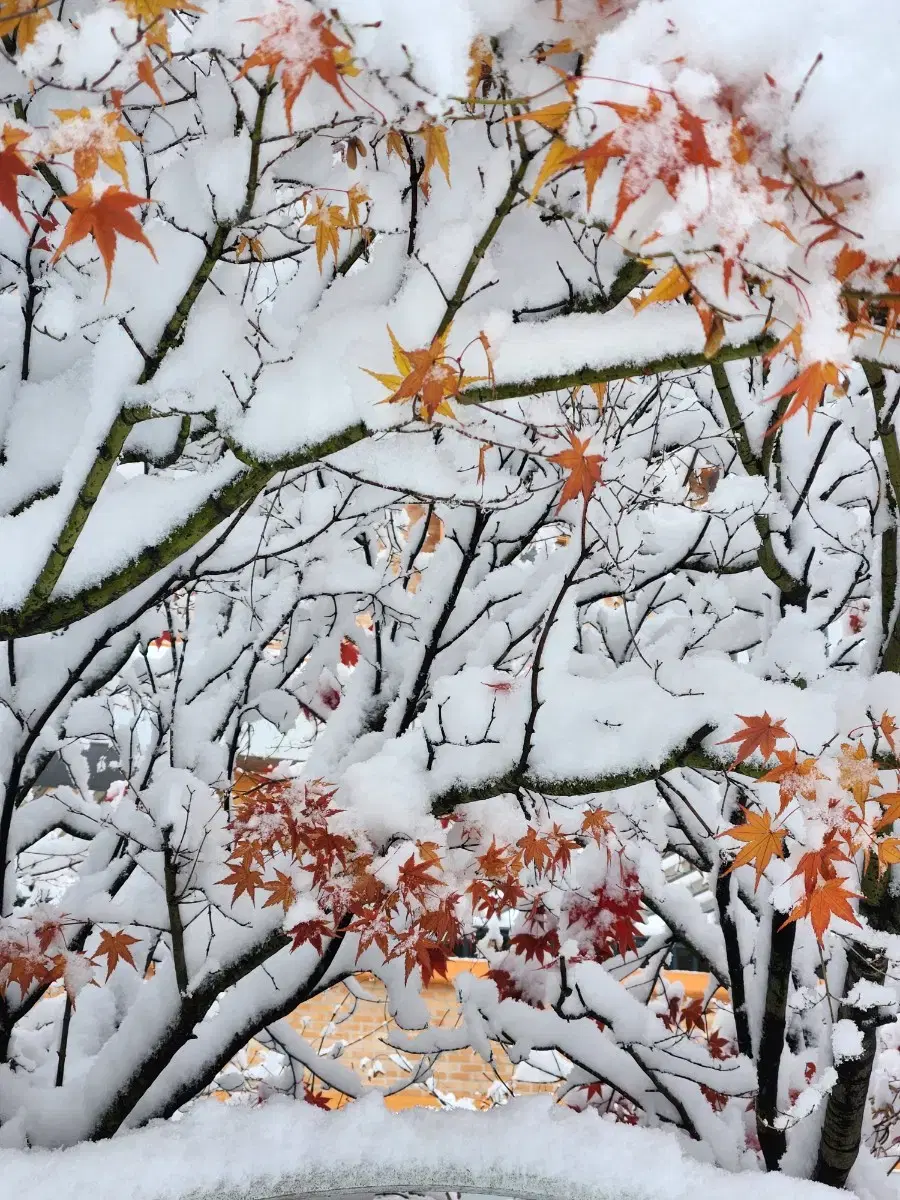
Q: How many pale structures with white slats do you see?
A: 1